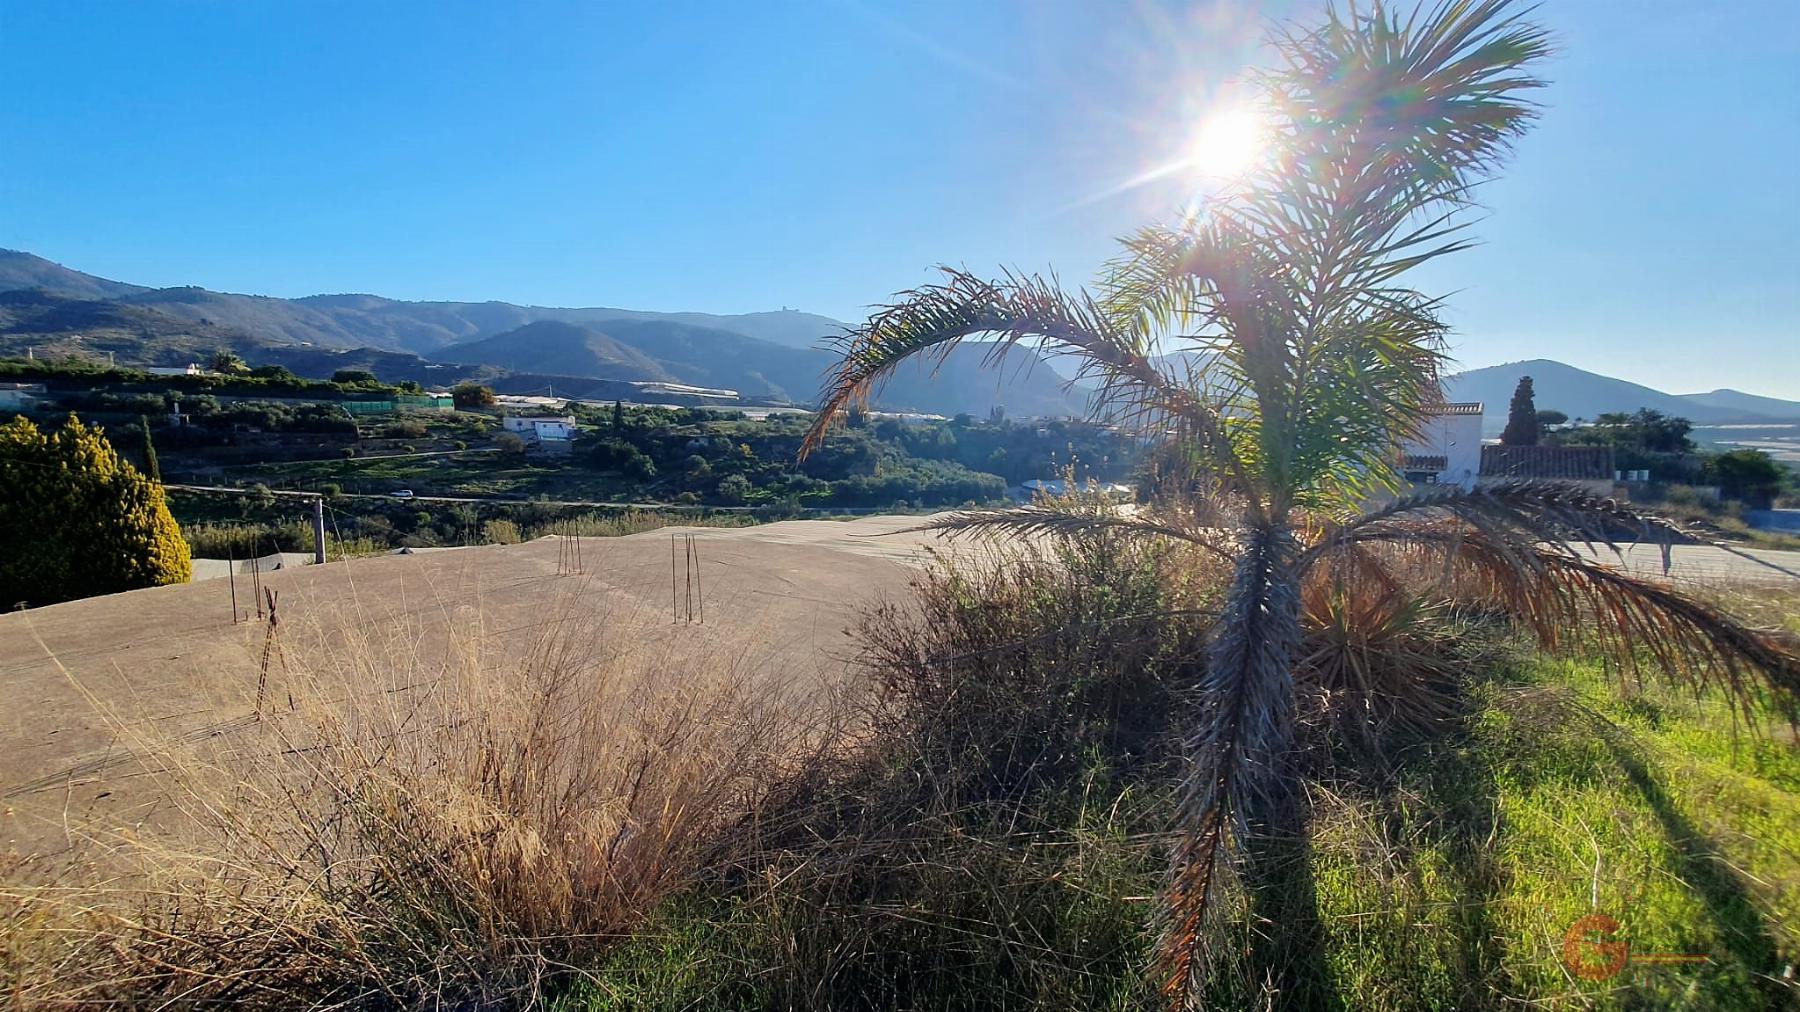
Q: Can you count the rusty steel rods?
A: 14